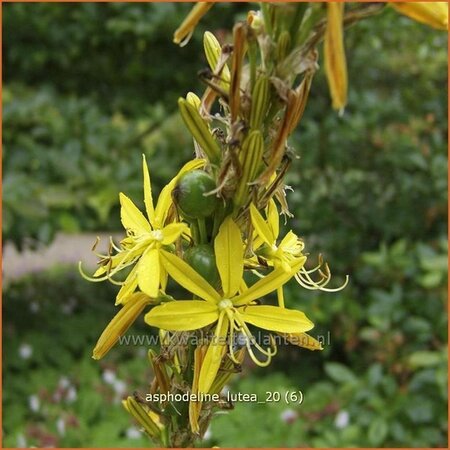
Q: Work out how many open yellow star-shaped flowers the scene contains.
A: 3